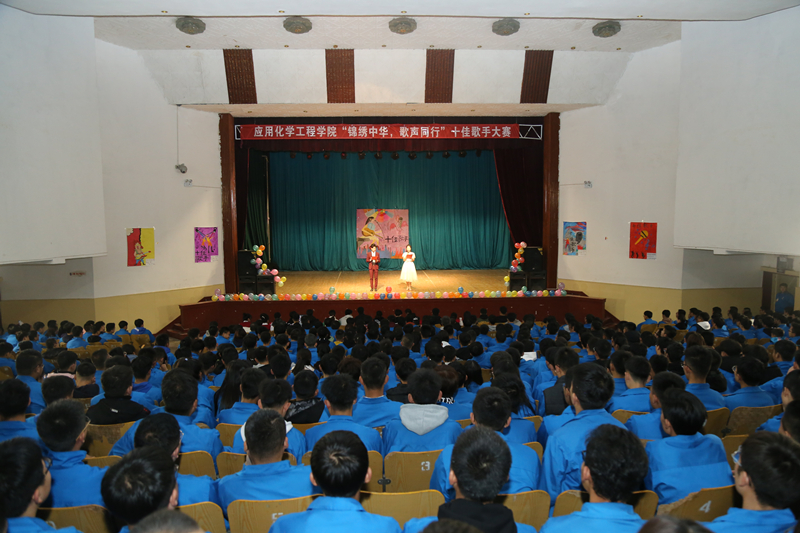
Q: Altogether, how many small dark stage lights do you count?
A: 12